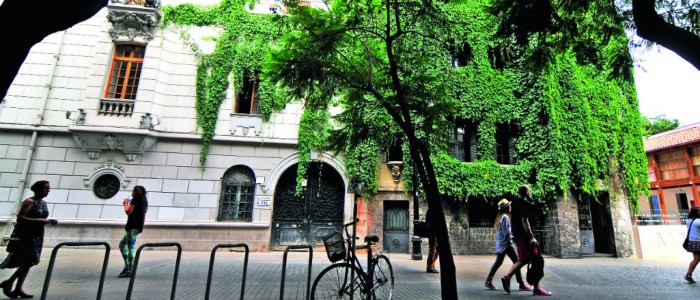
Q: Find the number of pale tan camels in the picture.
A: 0